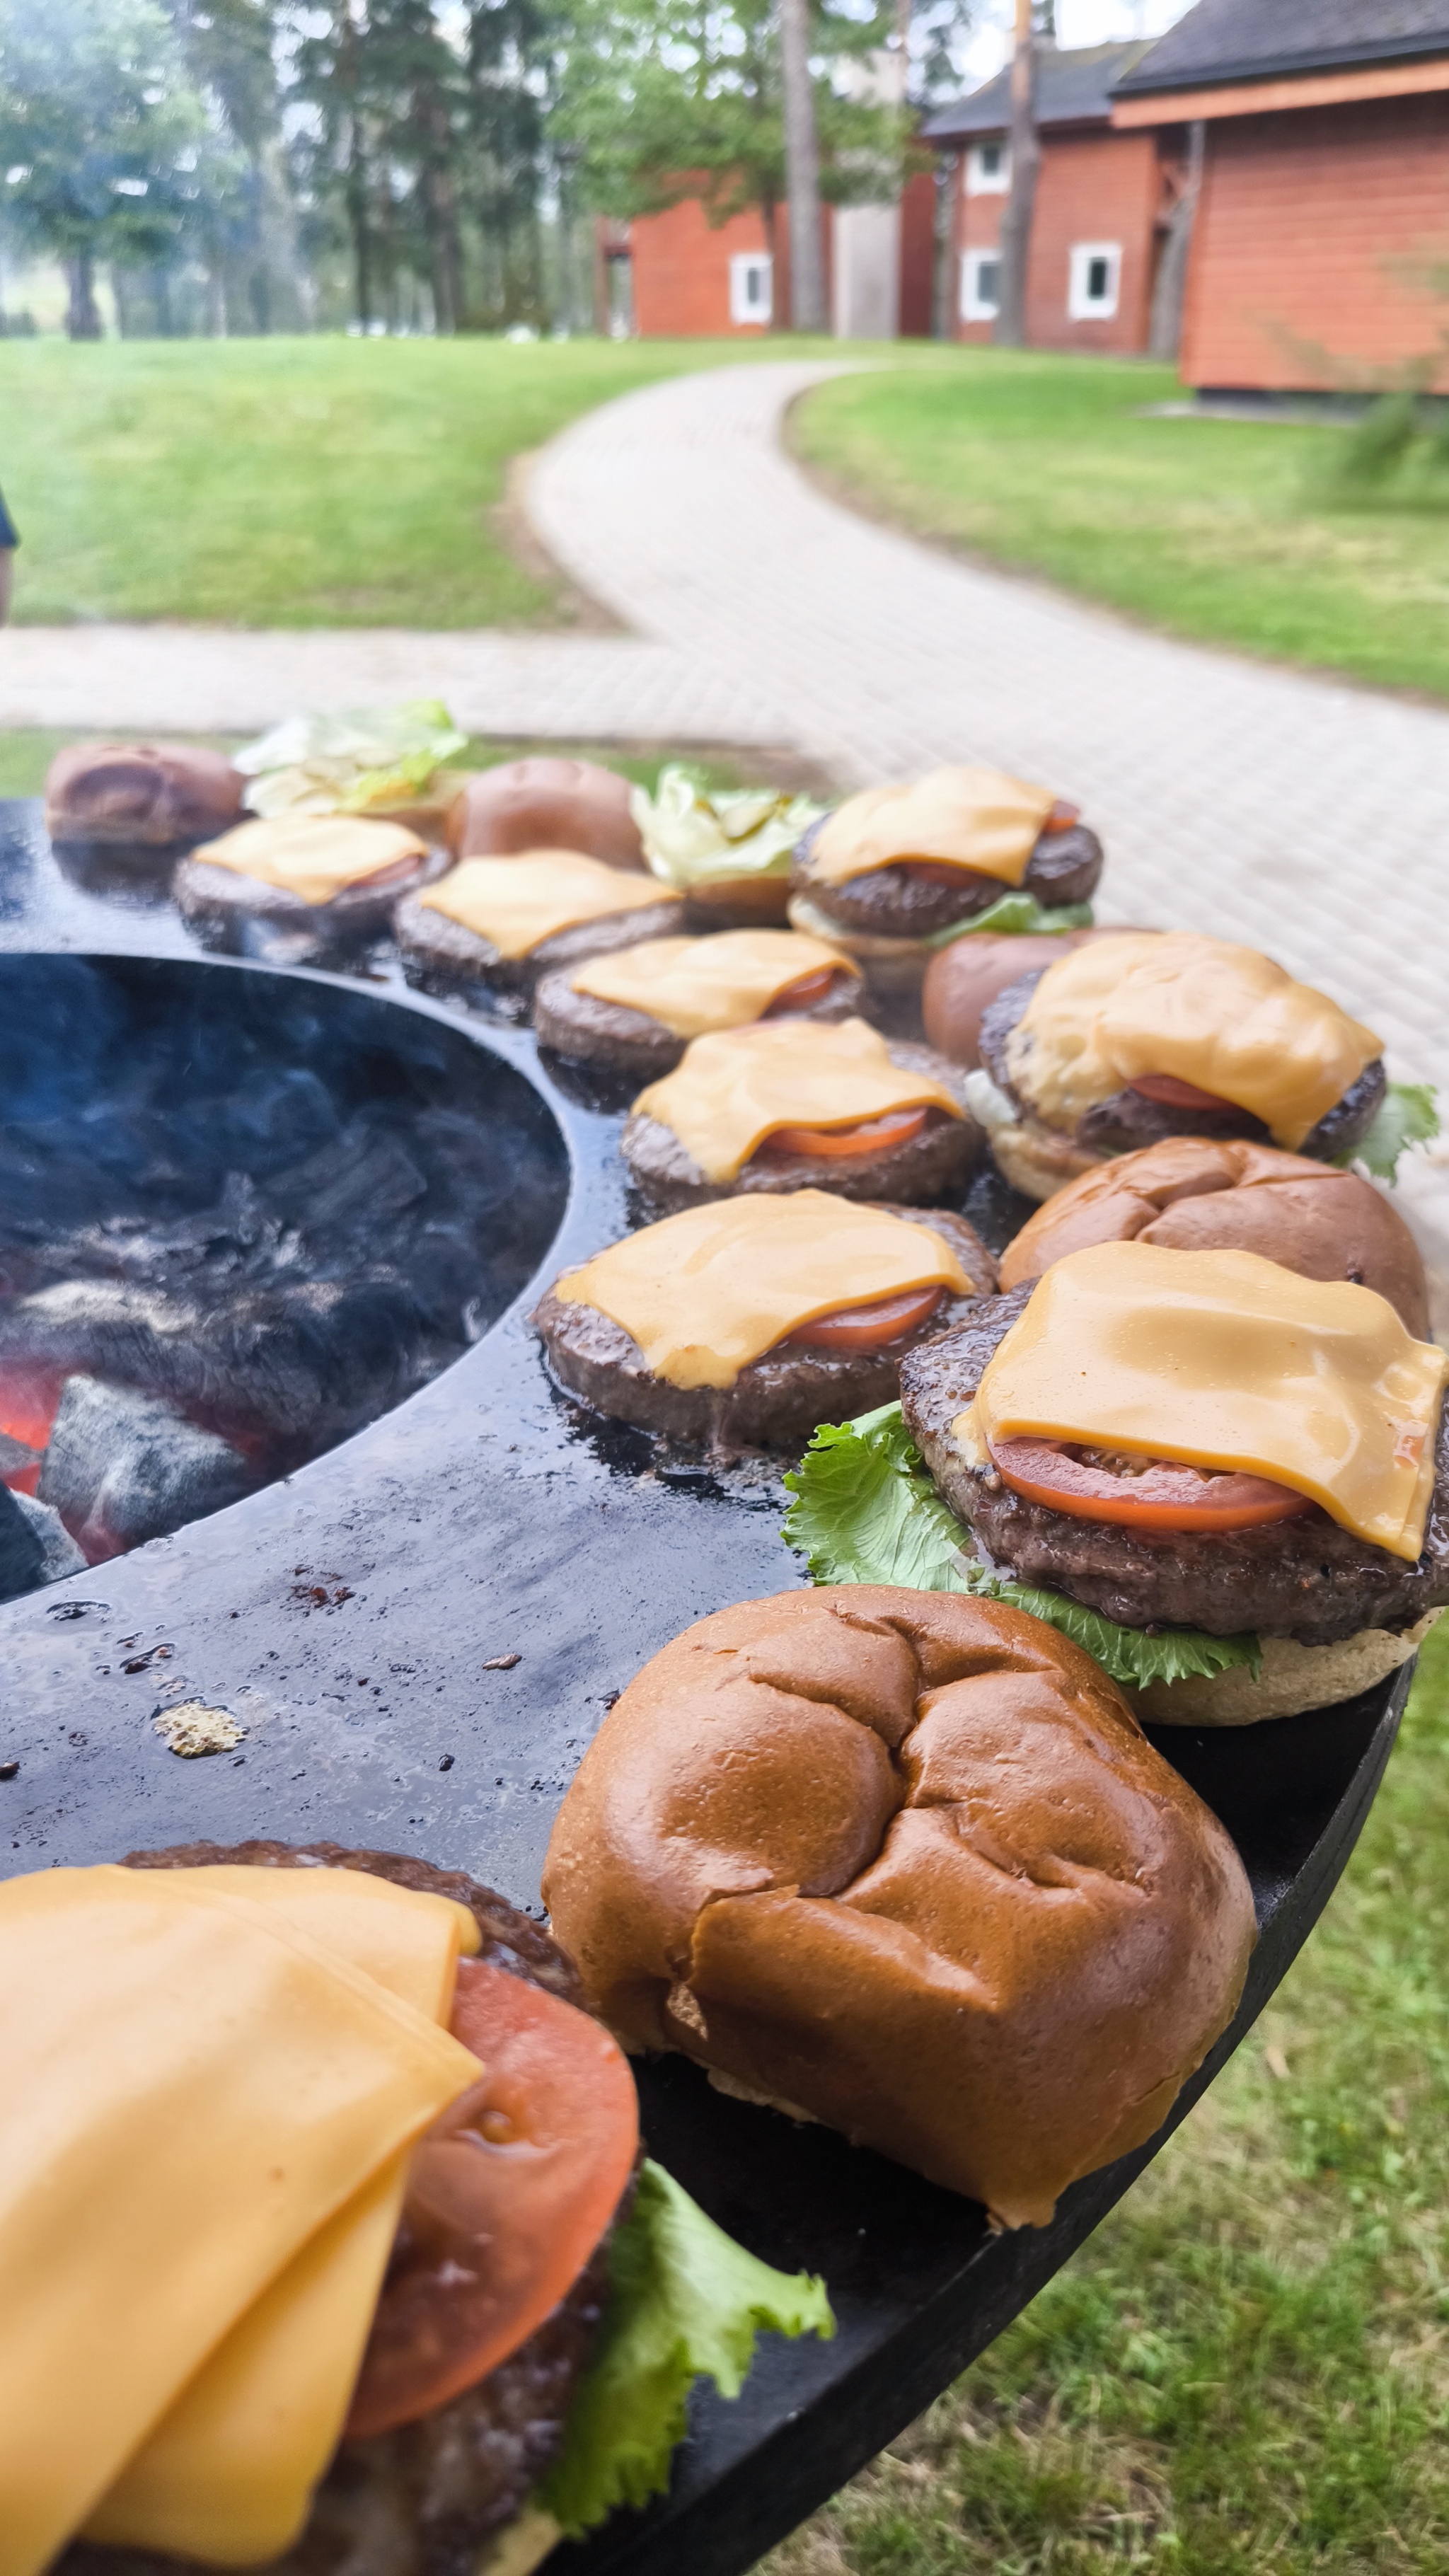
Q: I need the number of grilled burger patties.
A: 9